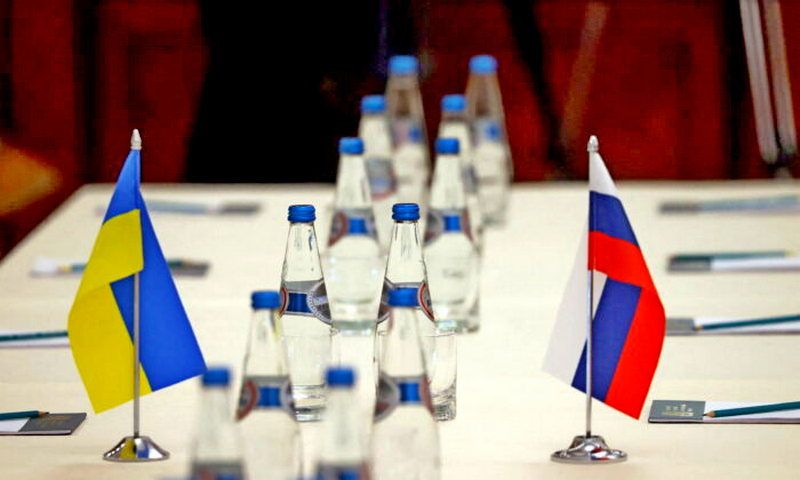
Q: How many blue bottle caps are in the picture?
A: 12